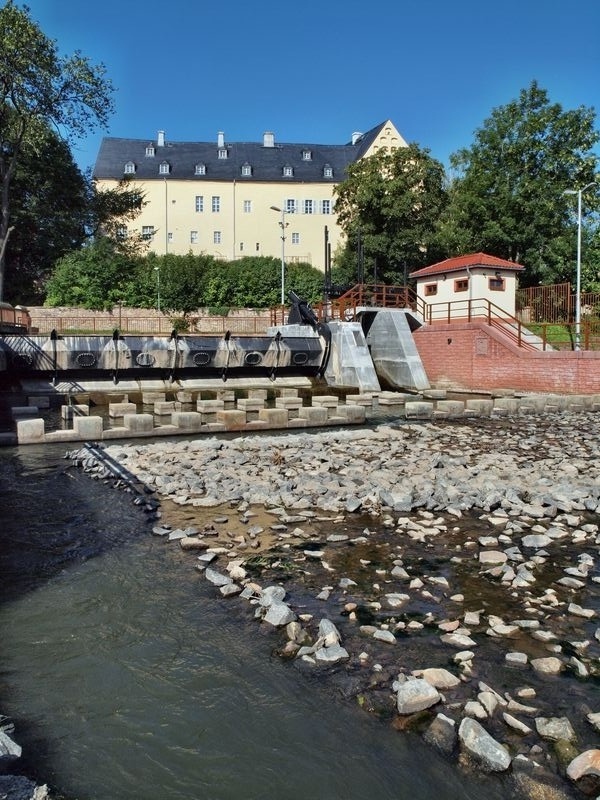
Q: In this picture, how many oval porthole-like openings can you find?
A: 6